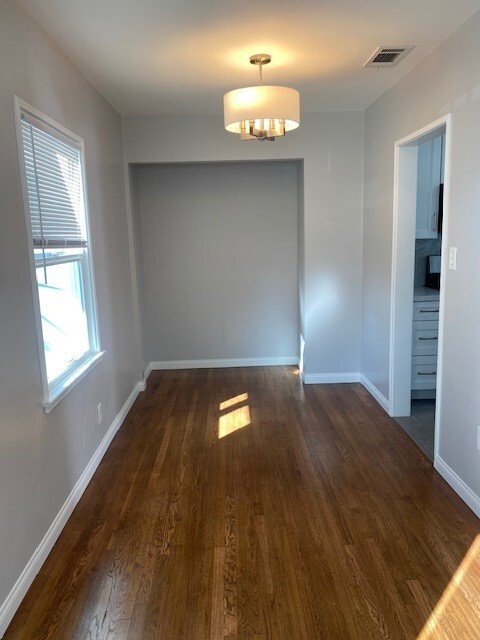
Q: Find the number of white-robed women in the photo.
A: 0